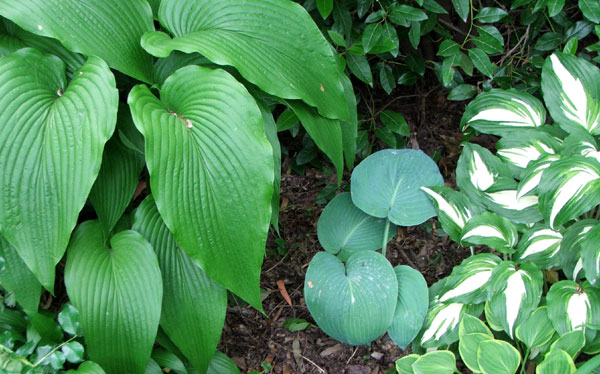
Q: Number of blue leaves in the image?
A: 4